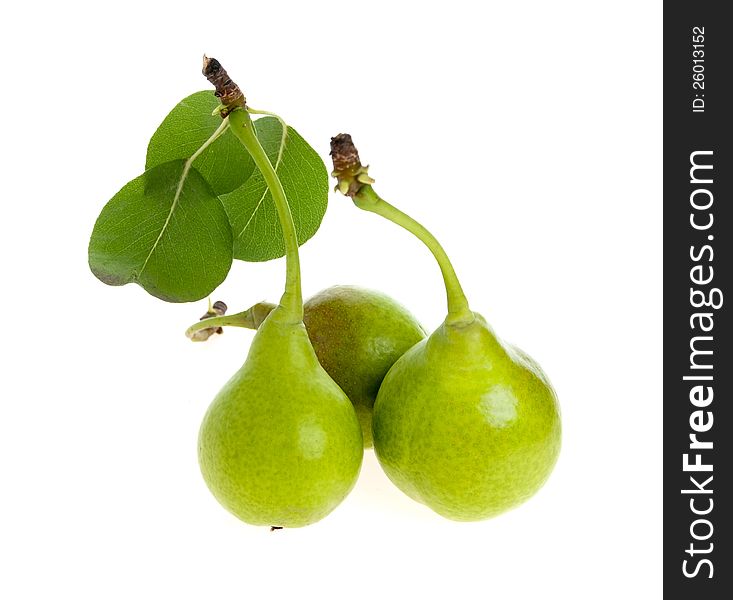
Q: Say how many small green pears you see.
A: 3